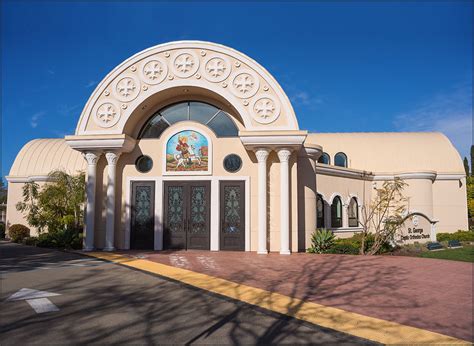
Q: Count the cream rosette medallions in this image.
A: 7